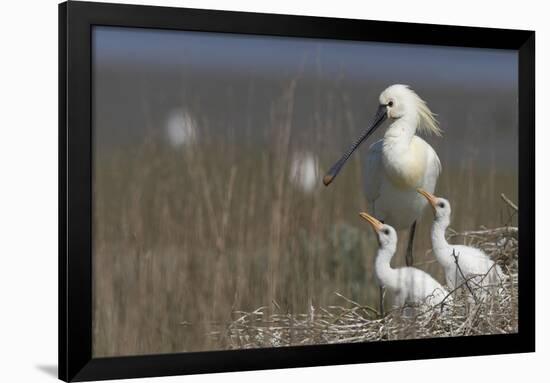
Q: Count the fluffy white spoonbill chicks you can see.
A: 2